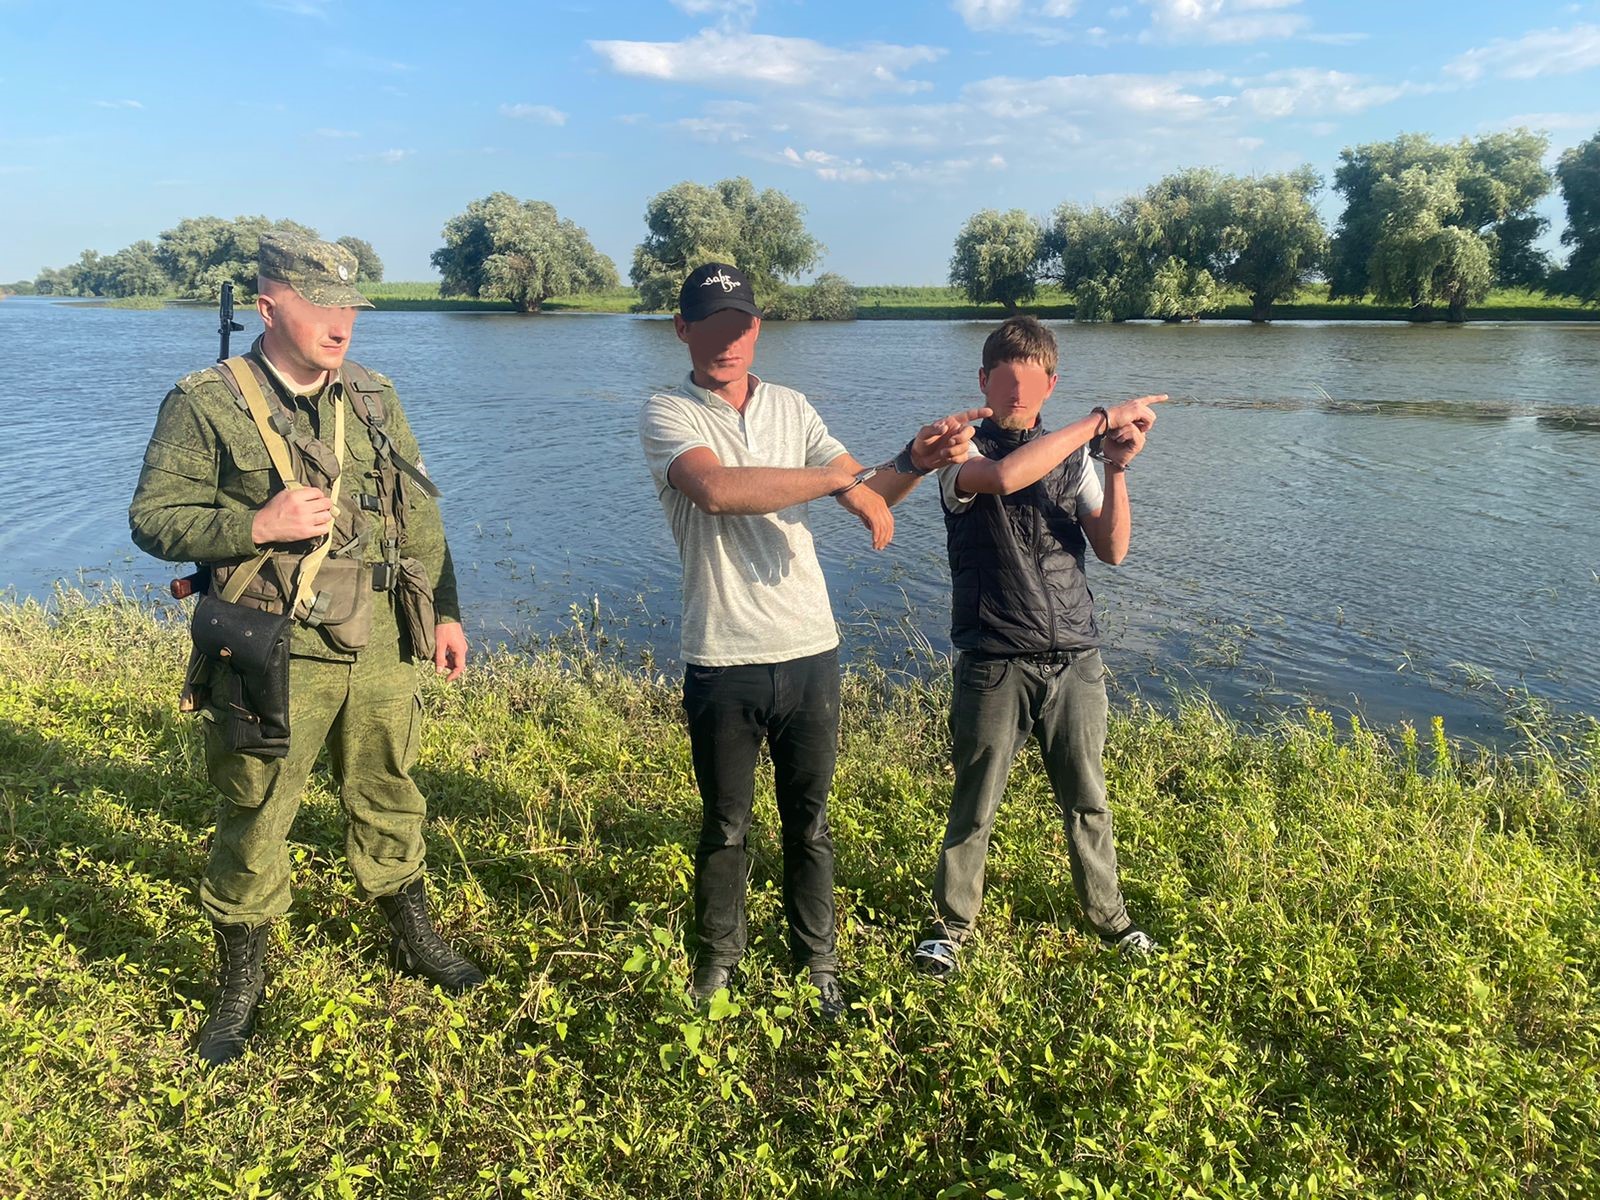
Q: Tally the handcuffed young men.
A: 2